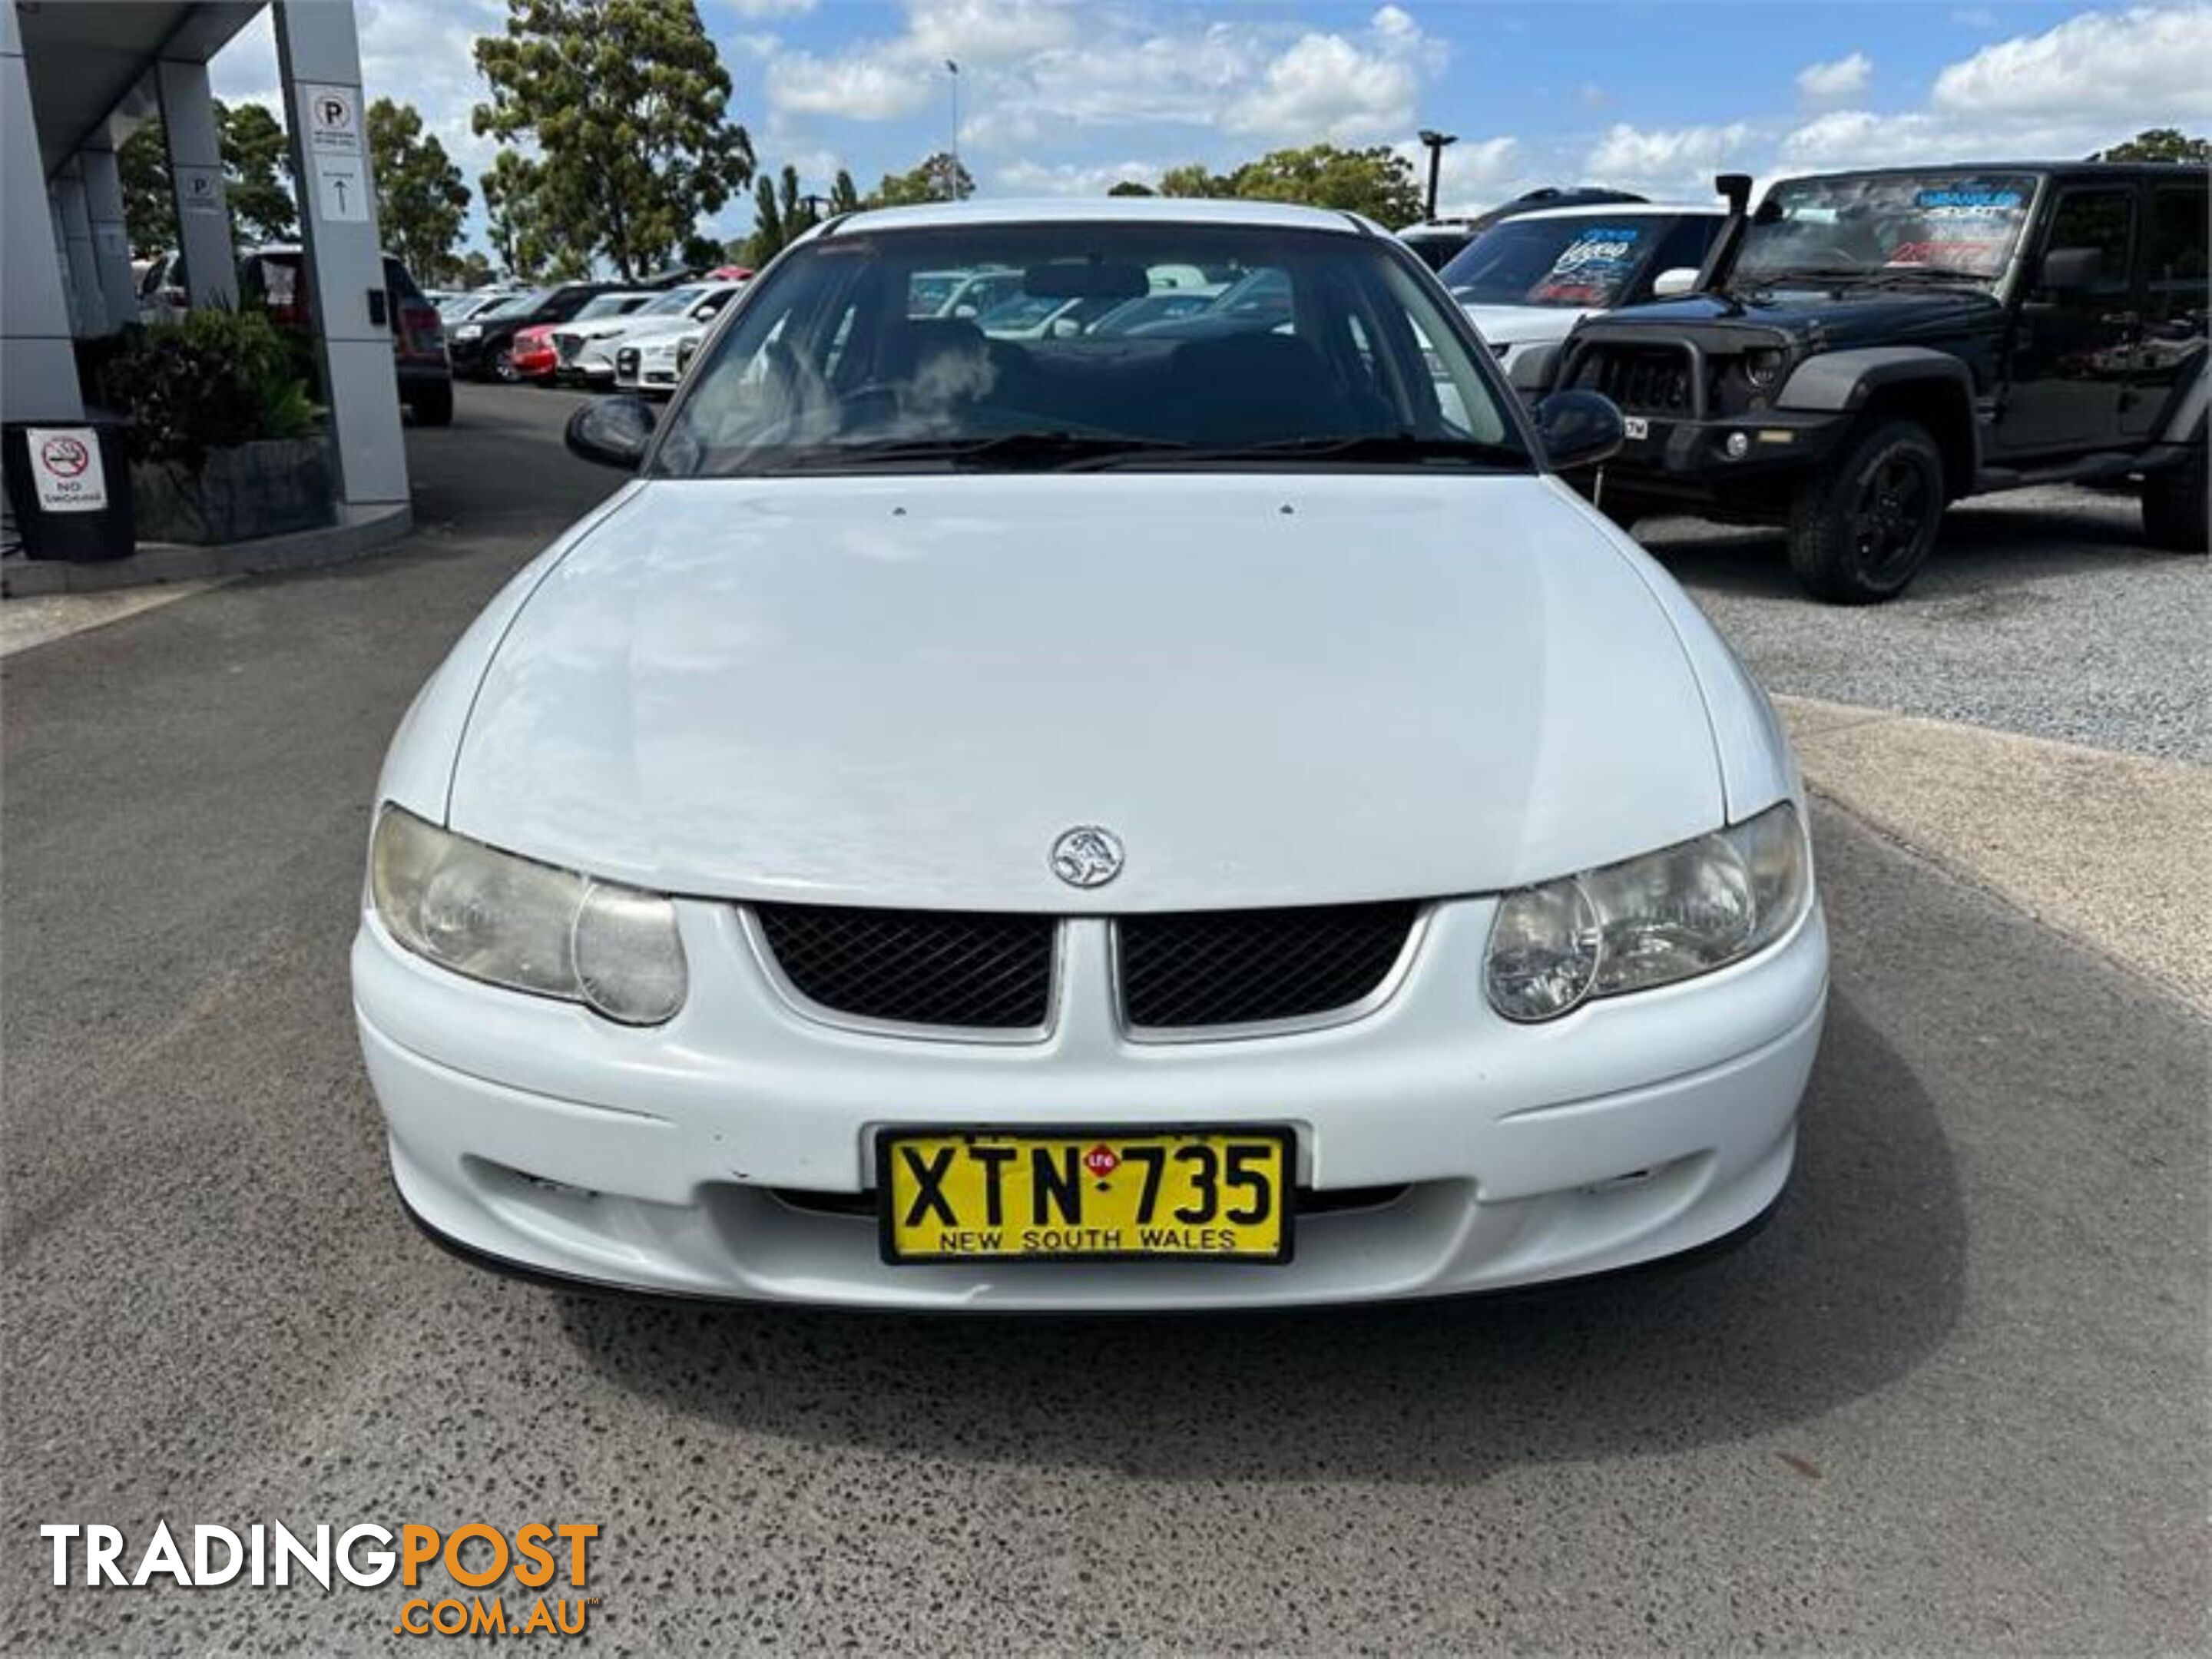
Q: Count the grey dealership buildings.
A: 1